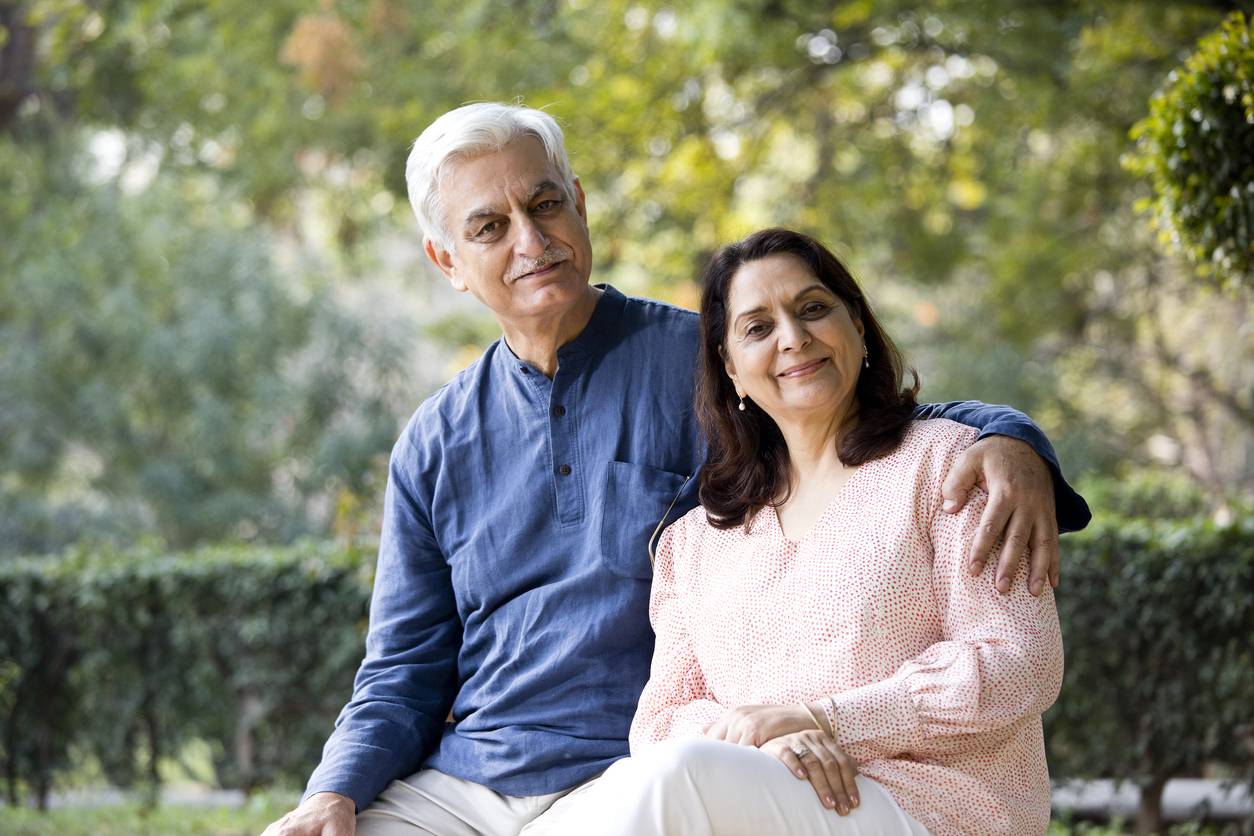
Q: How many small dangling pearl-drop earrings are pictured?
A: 2